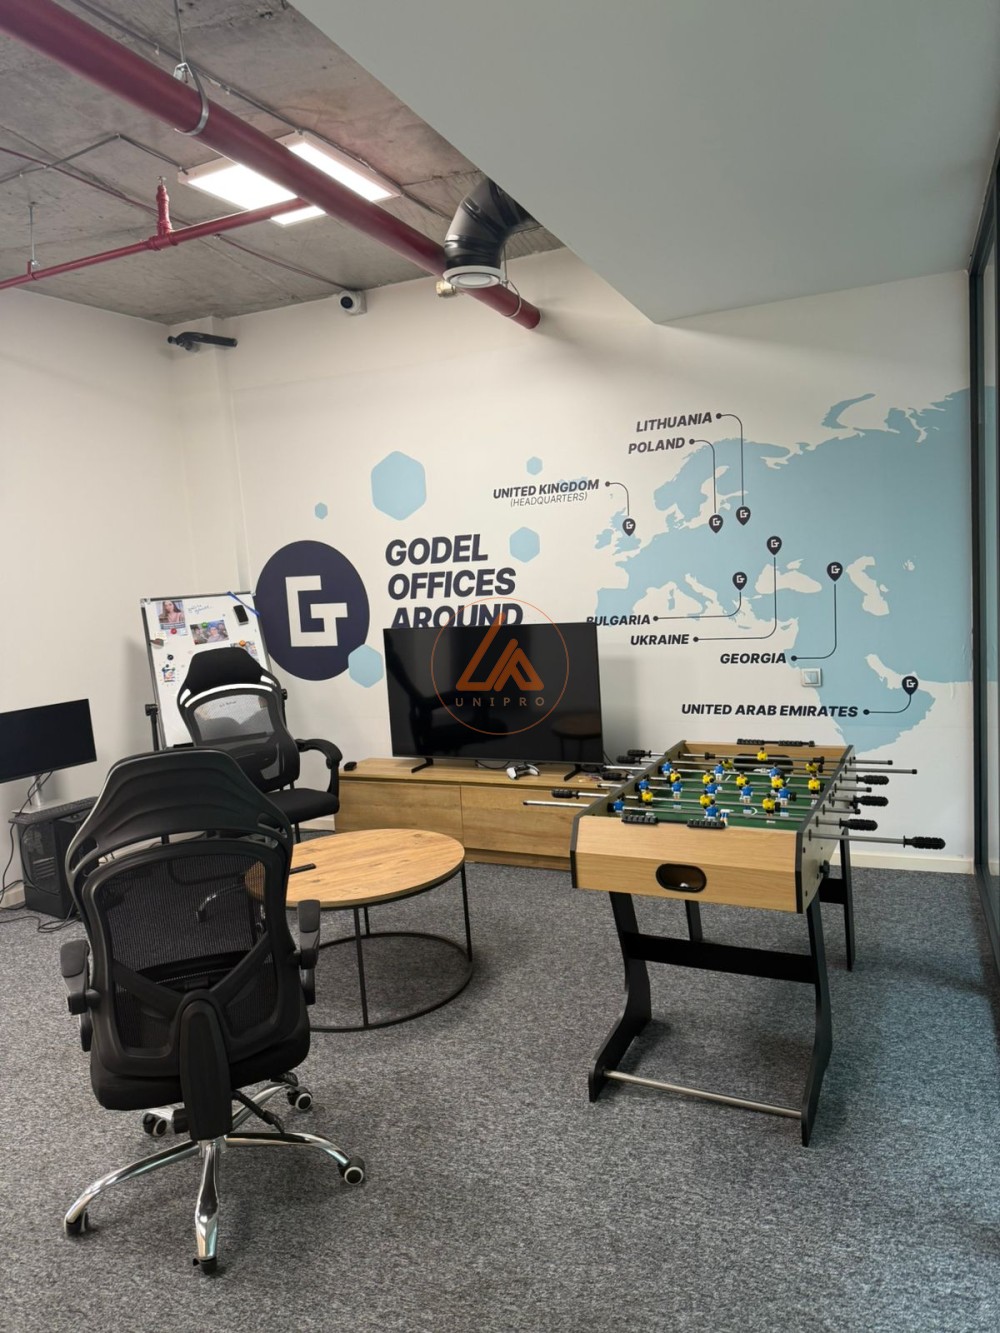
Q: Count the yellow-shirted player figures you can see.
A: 11